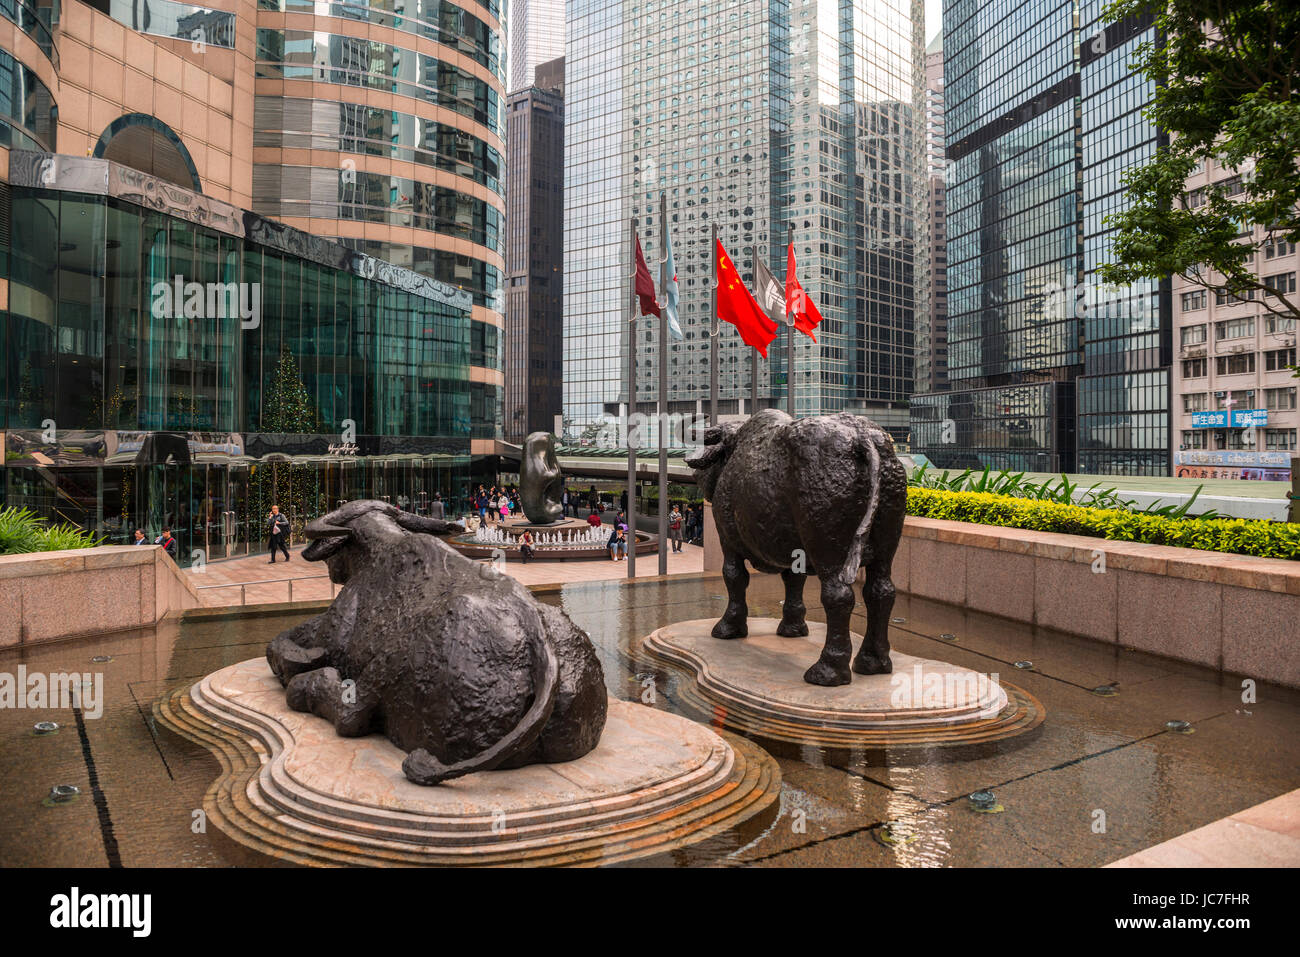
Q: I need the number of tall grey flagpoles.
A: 5